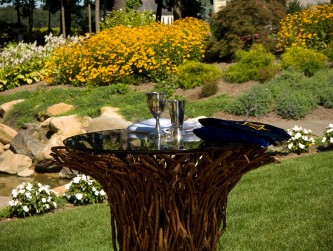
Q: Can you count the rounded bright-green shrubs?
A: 3